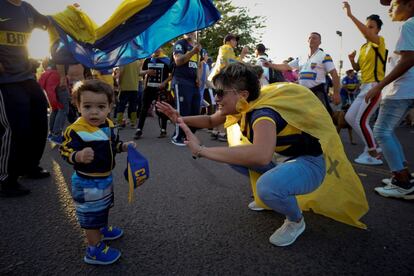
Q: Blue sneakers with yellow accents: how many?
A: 2